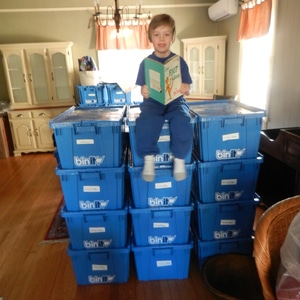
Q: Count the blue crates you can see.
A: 14